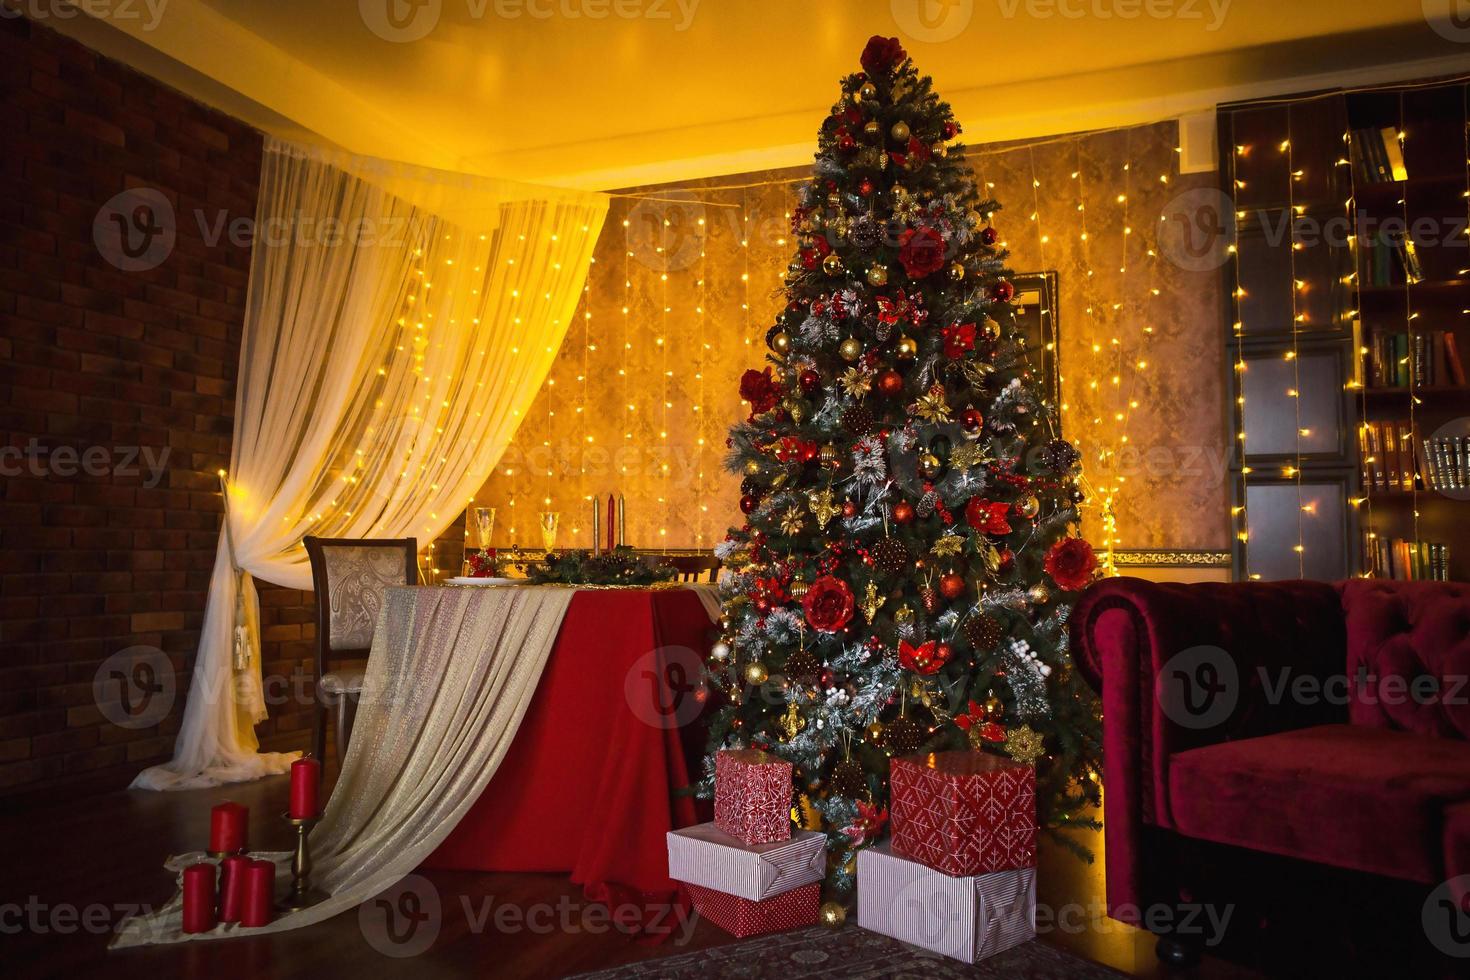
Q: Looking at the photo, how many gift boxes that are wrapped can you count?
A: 5